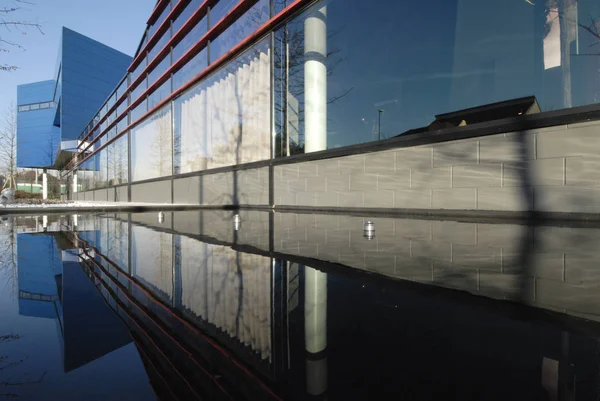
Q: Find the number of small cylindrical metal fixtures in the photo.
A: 3